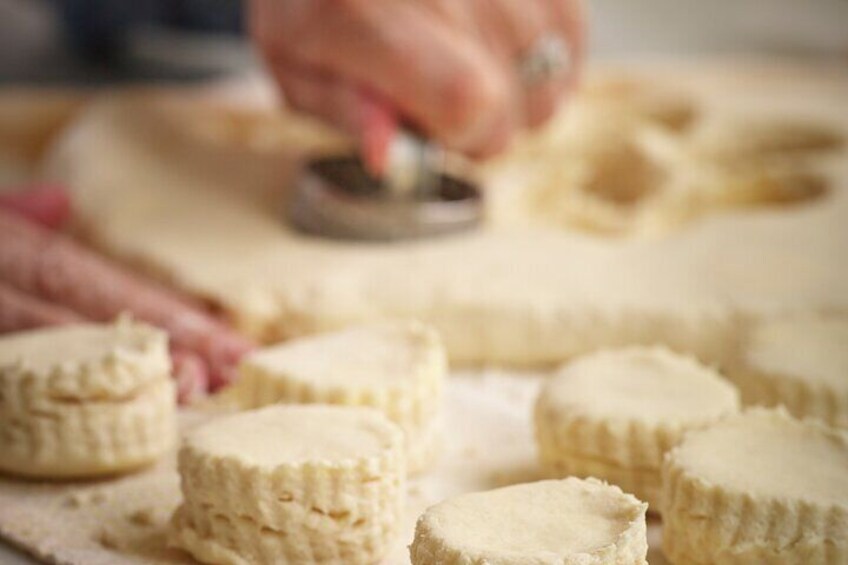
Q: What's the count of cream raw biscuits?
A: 7